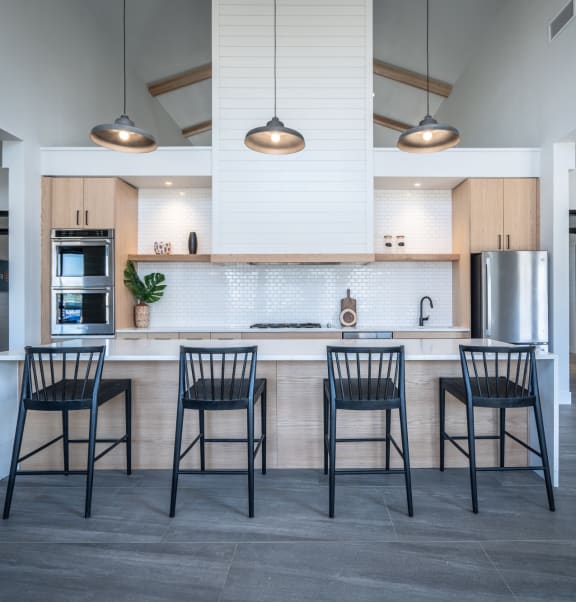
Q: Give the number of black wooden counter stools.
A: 4